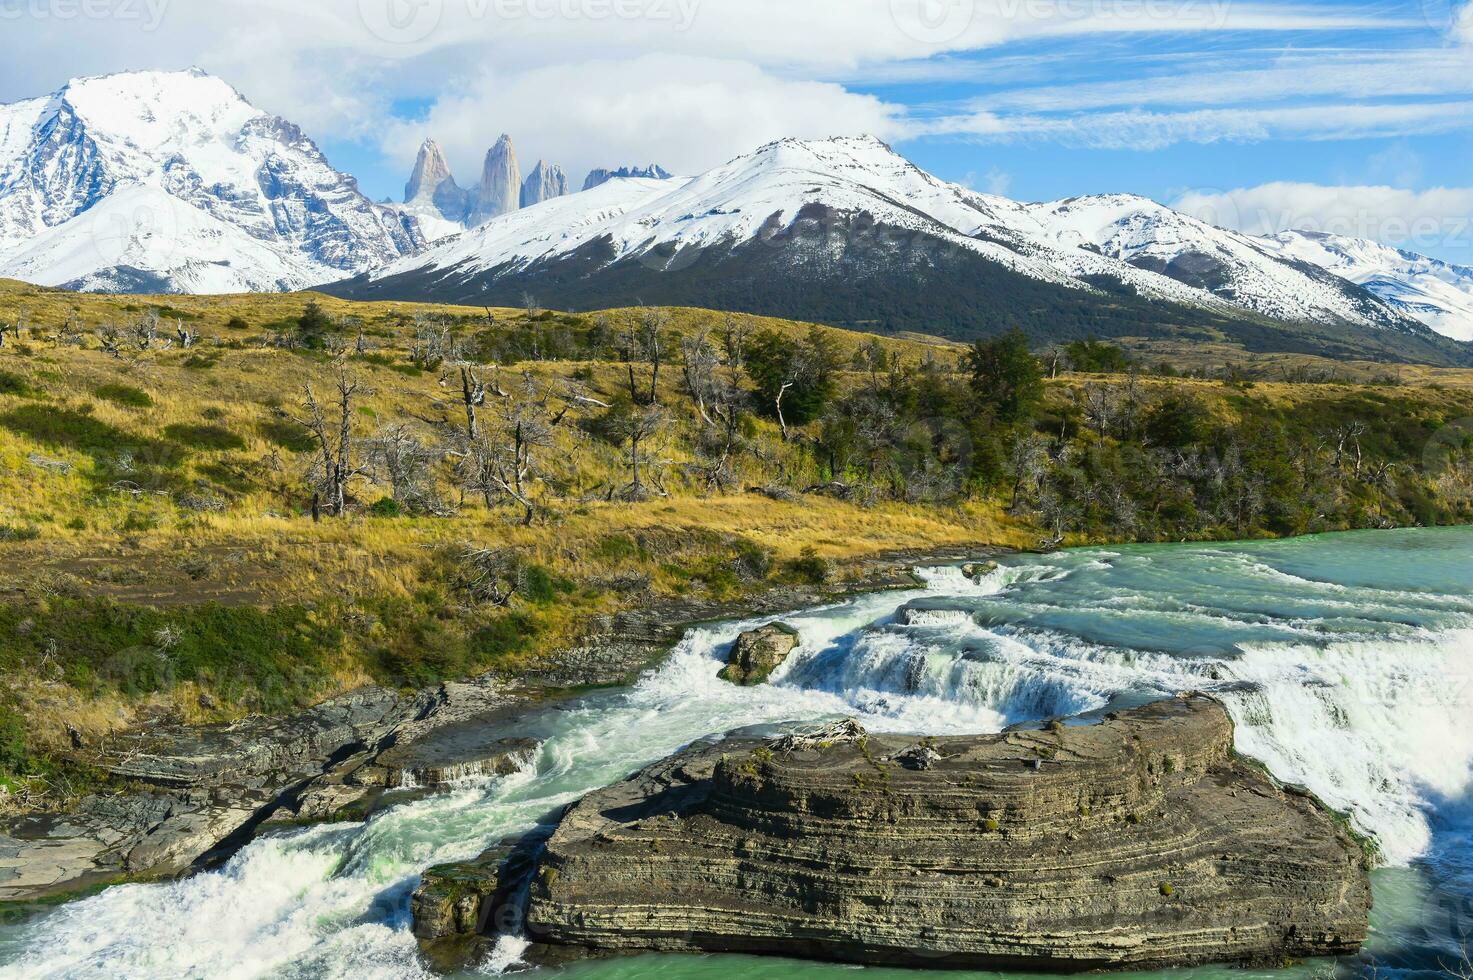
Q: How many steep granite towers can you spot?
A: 3